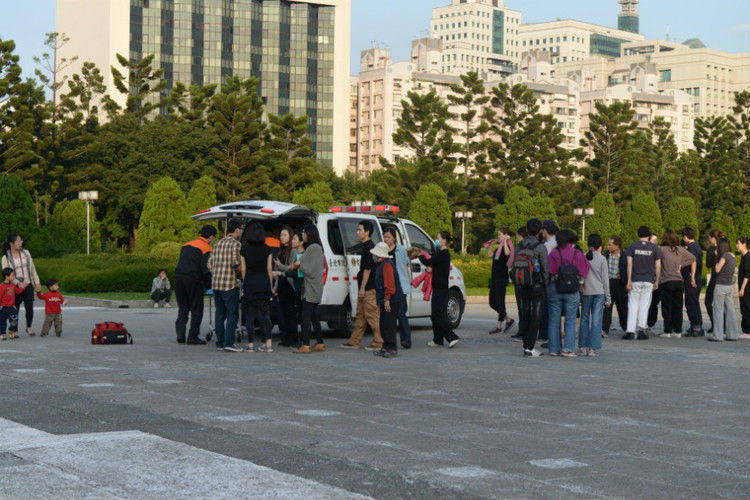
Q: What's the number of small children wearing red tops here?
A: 2